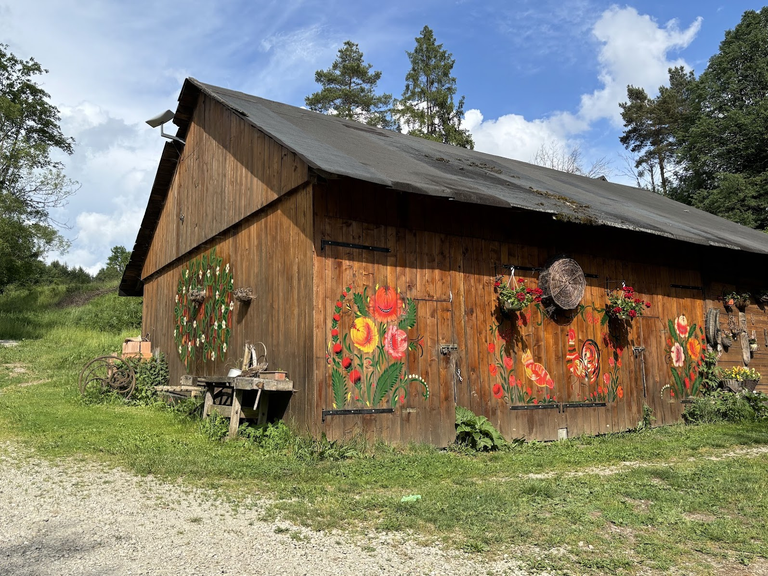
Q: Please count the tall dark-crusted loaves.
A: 0